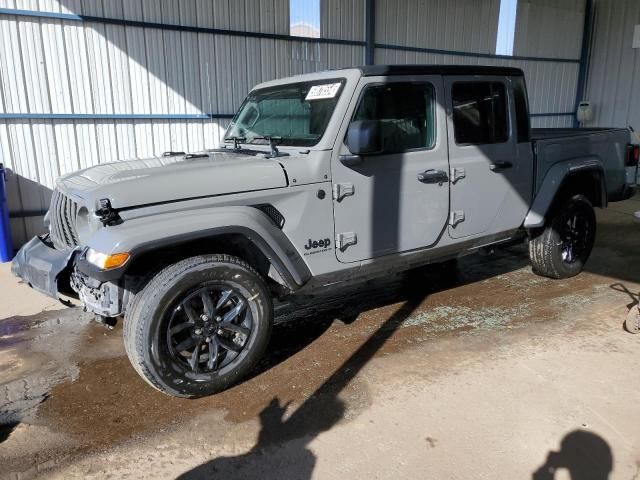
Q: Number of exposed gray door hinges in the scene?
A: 4